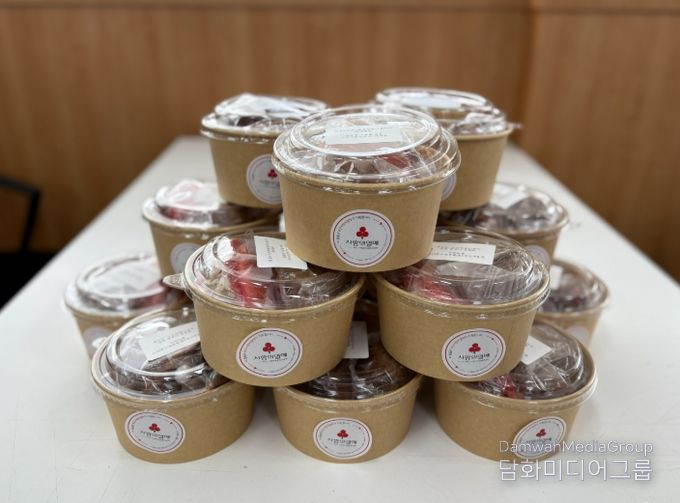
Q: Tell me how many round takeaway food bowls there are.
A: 12